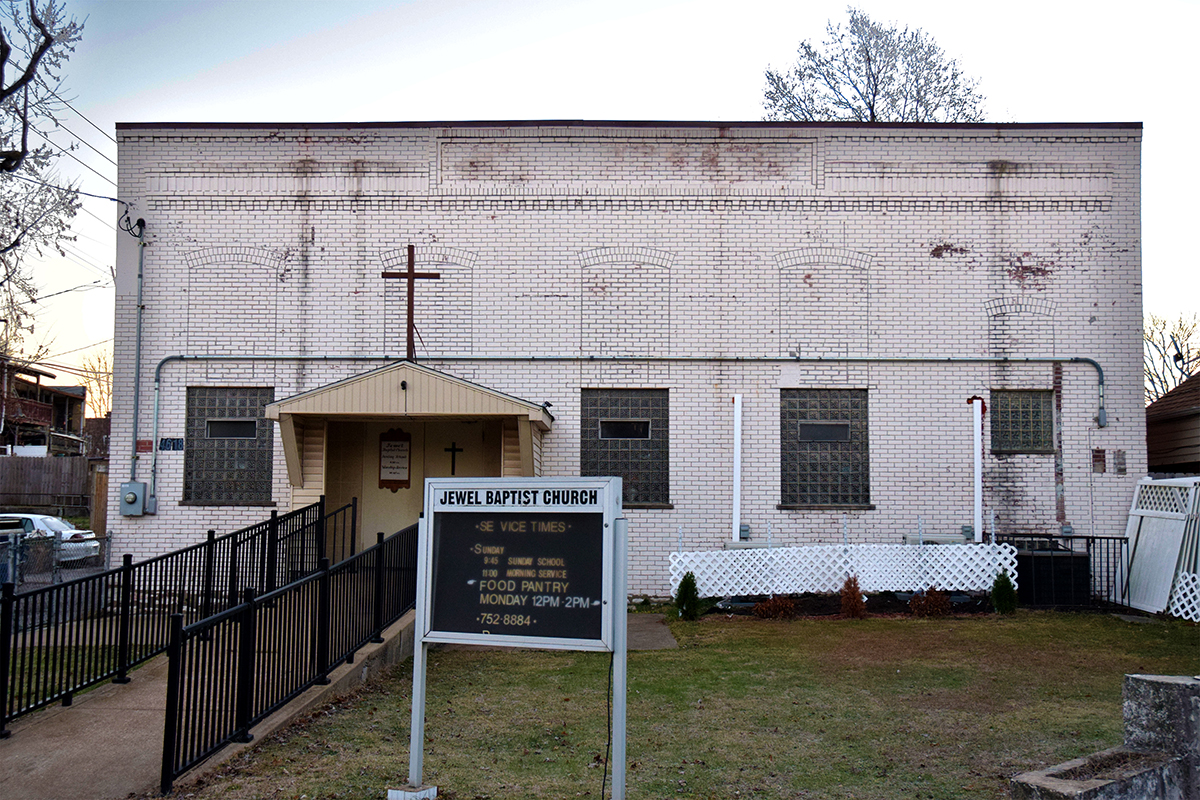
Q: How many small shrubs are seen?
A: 5